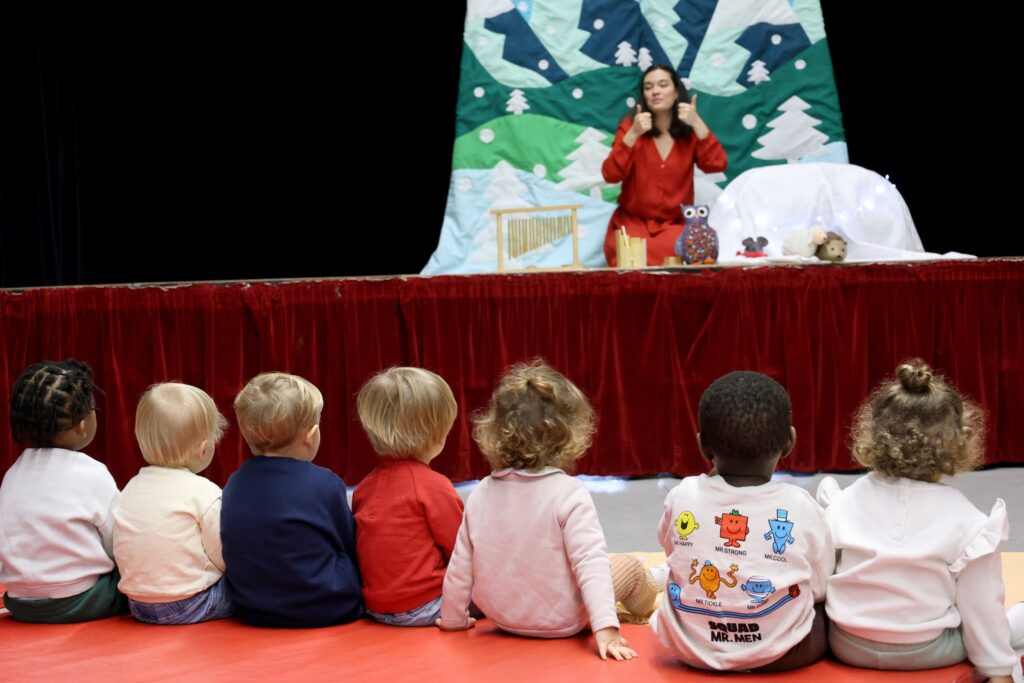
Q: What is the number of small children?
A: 7